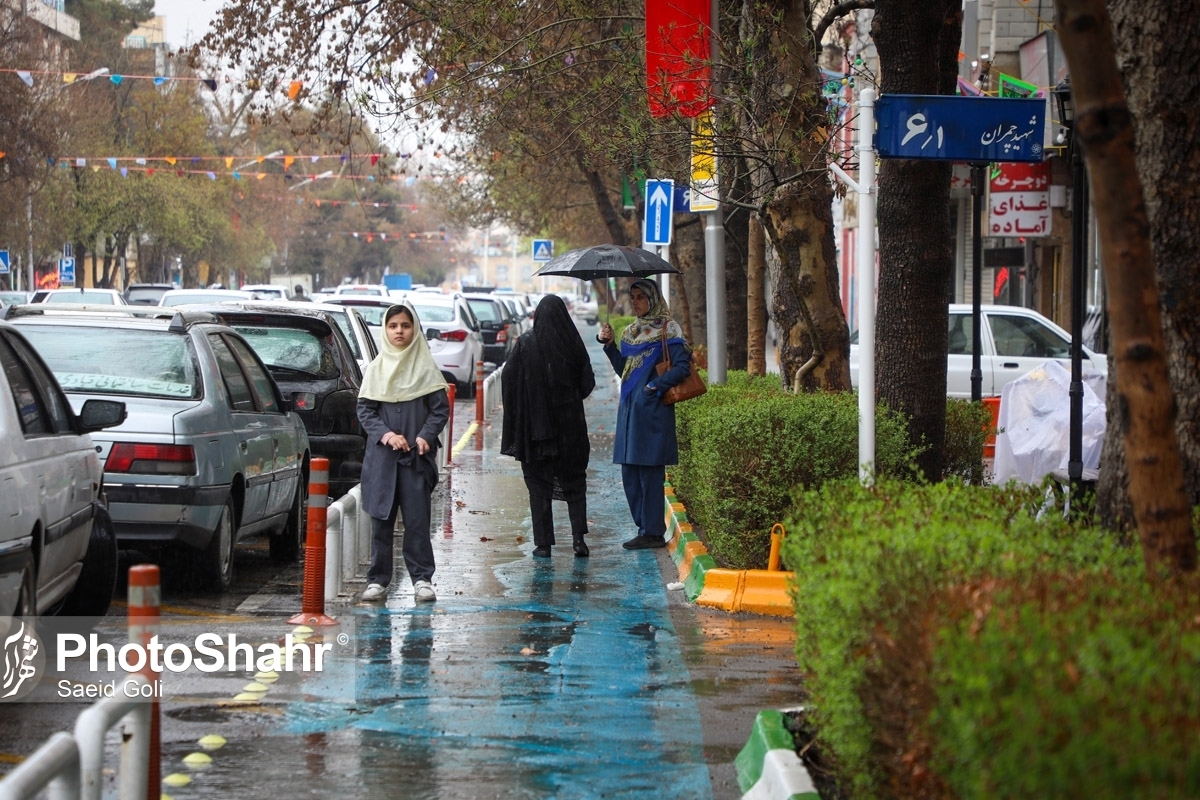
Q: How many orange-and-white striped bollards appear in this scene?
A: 3